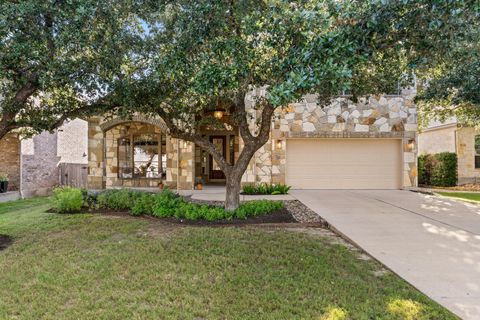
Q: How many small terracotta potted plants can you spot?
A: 2